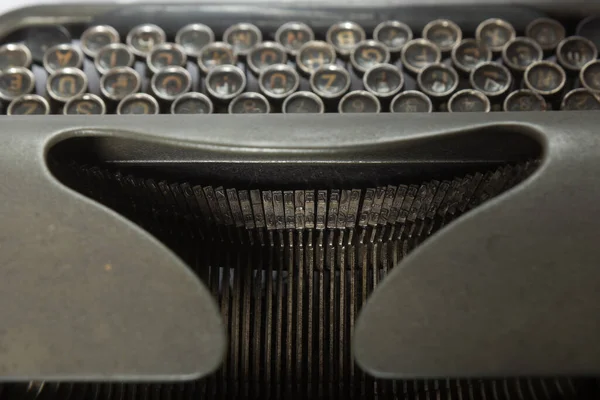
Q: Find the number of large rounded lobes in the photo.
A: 2